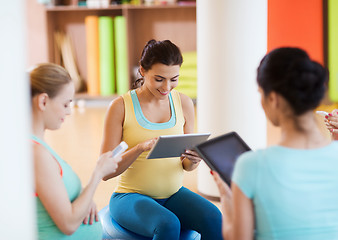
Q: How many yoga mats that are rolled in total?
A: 3